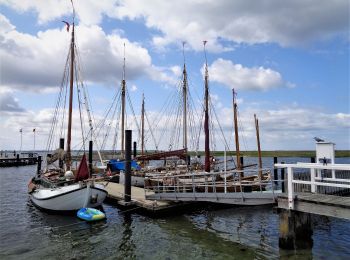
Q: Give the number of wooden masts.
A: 7